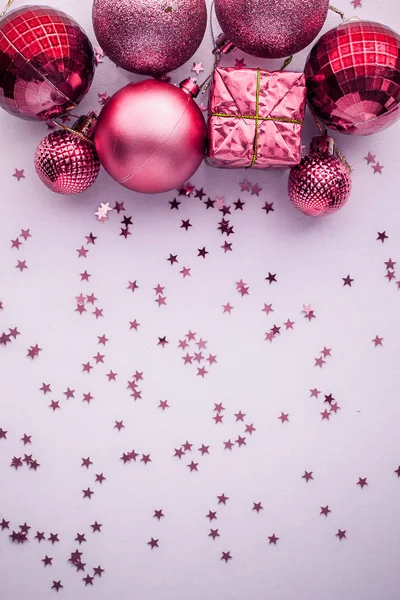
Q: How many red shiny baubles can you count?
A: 2